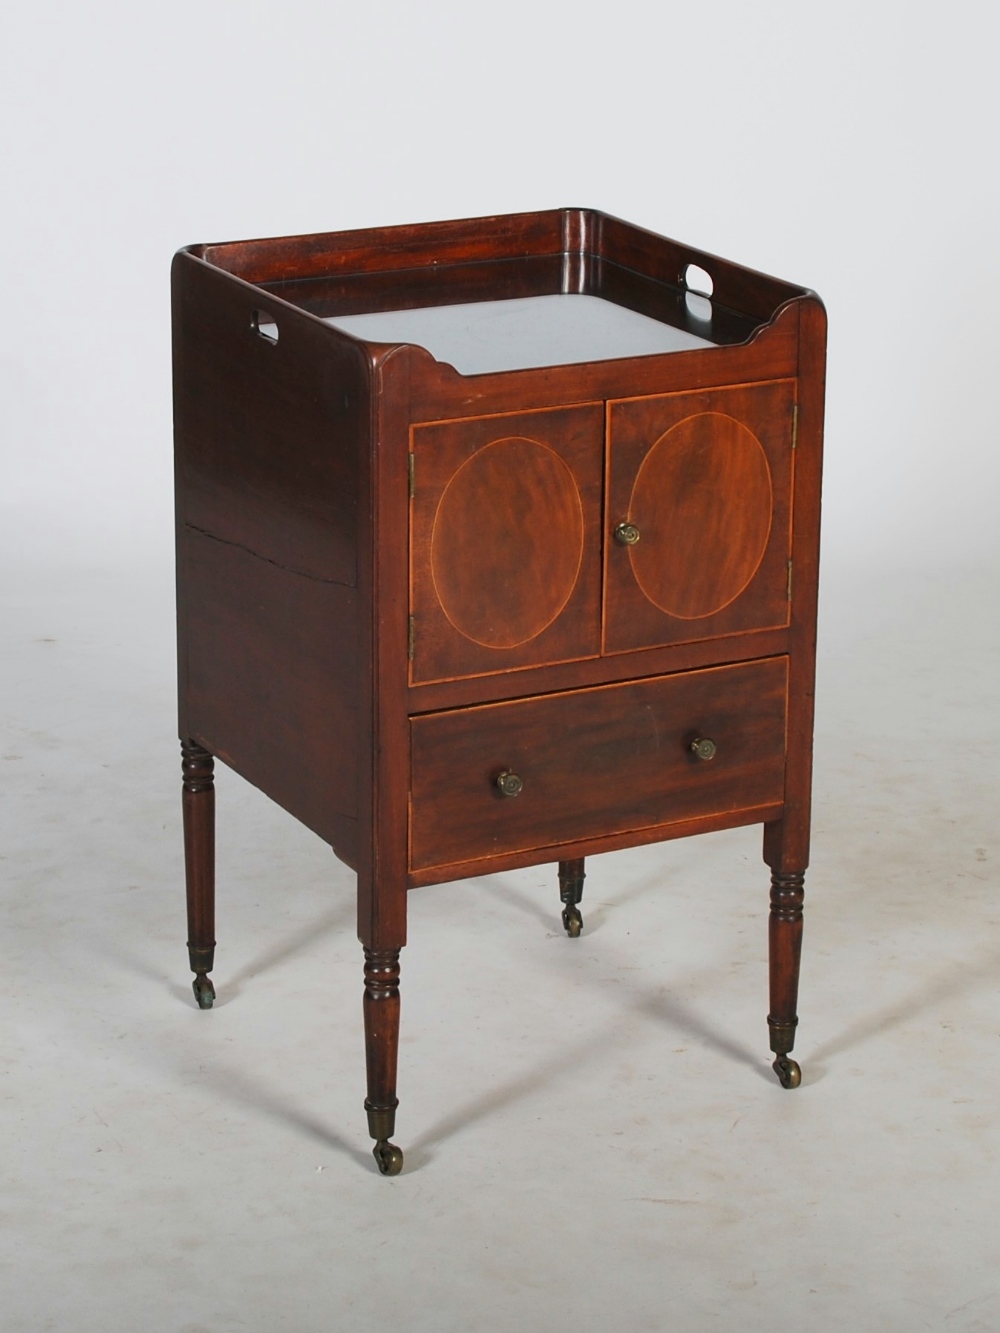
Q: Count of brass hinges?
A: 4